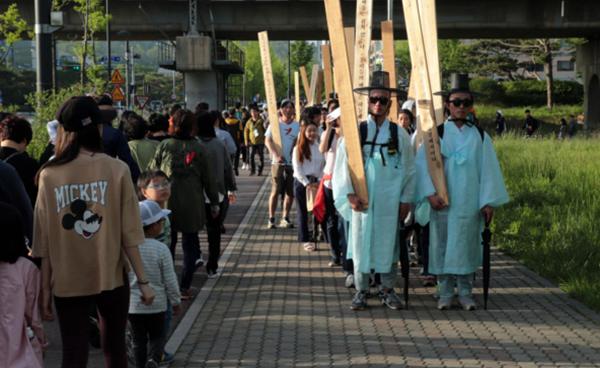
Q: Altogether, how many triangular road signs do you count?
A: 3